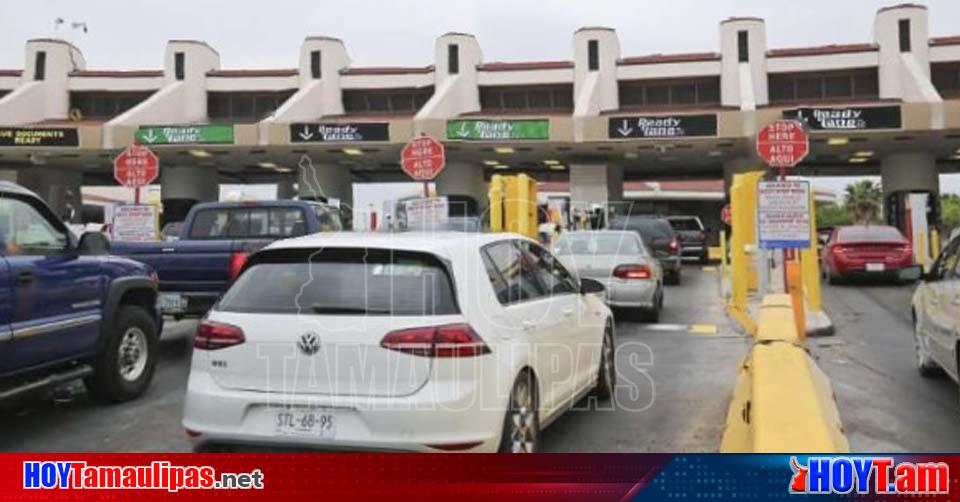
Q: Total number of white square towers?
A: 7